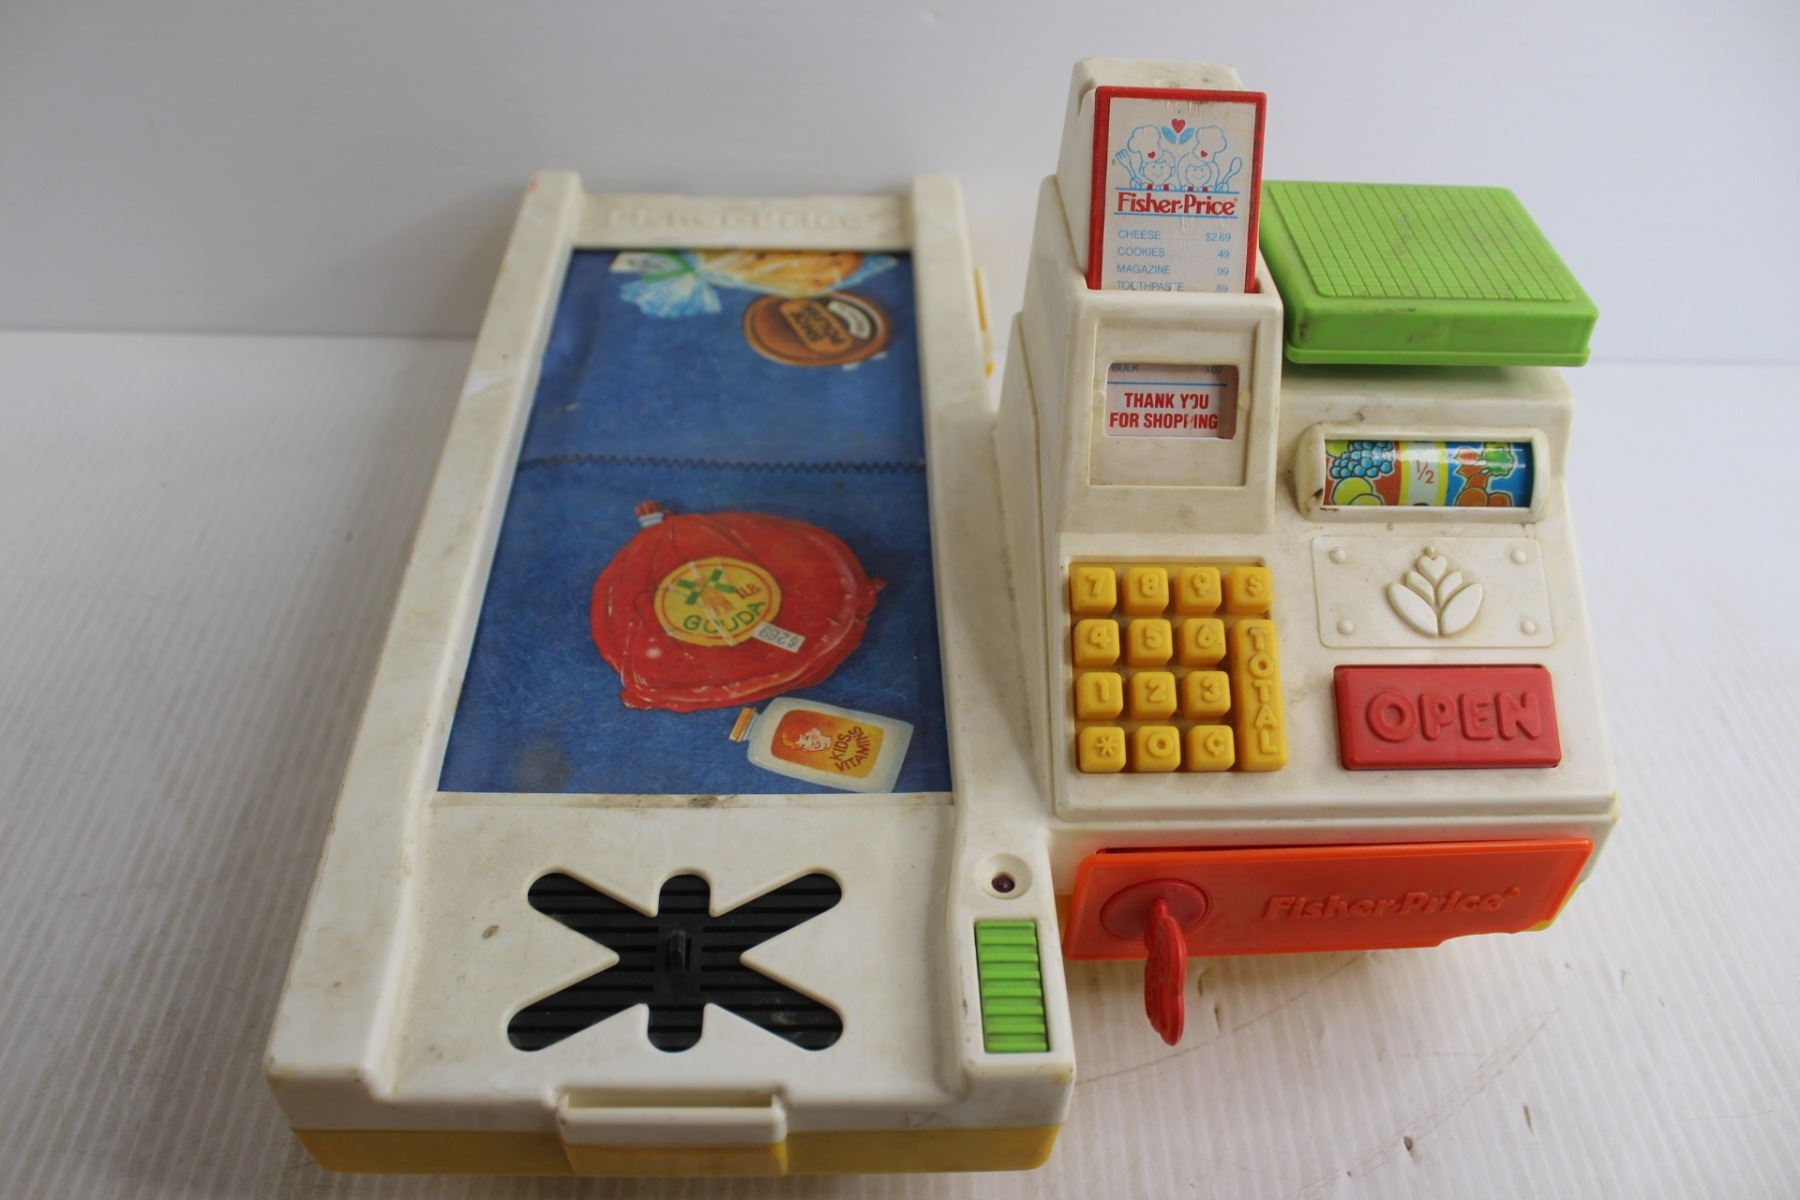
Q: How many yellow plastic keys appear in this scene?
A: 14